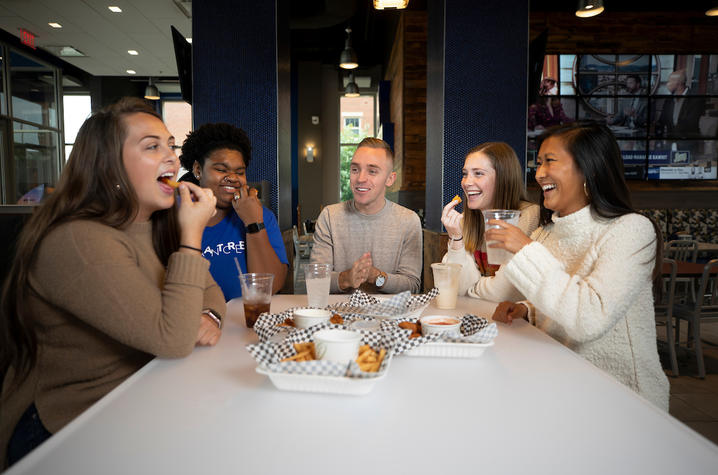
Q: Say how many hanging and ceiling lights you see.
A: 11